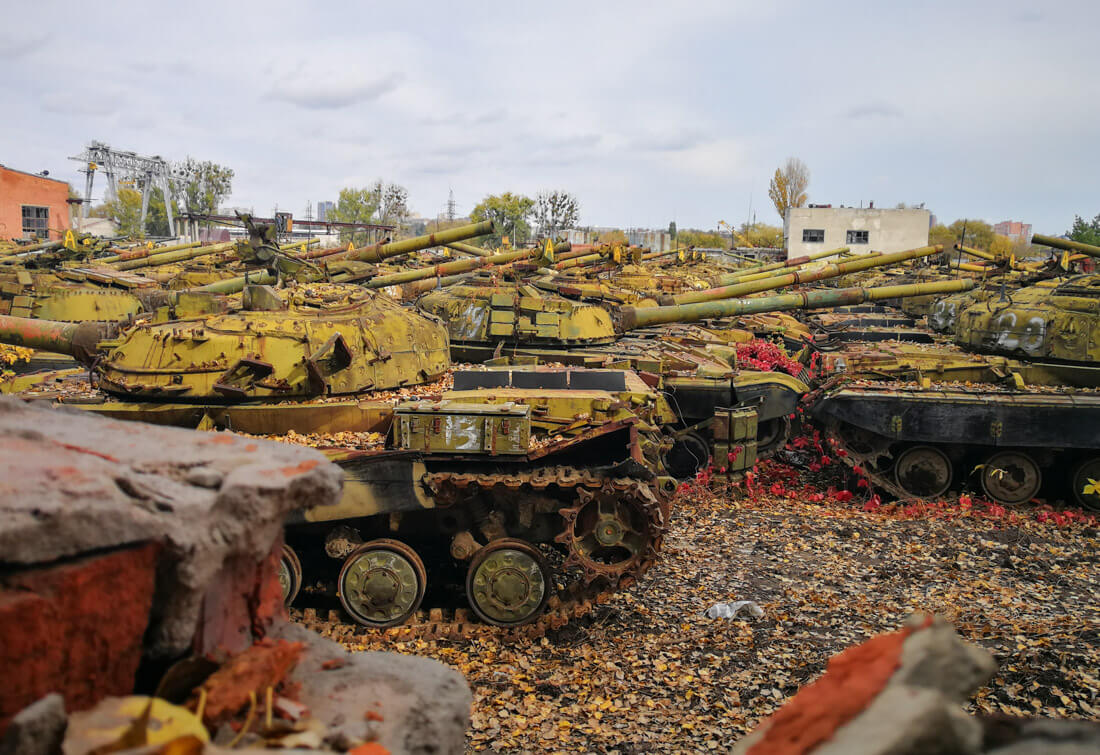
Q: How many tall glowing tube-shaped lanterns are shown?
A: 0